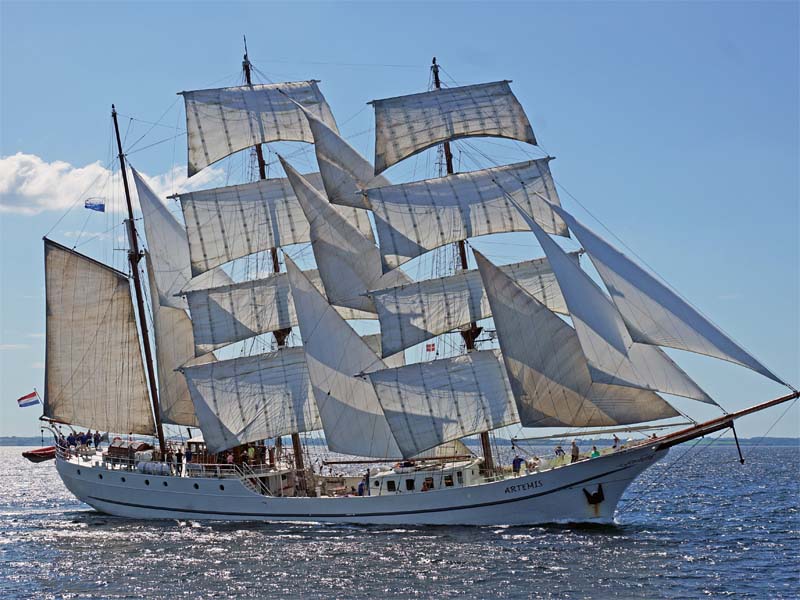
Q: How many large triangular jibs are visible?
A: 3